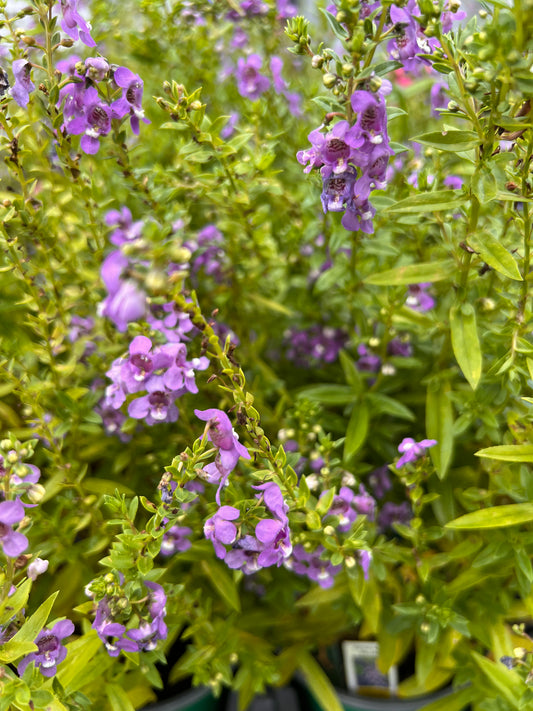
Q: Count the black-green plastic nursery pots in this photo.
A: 2